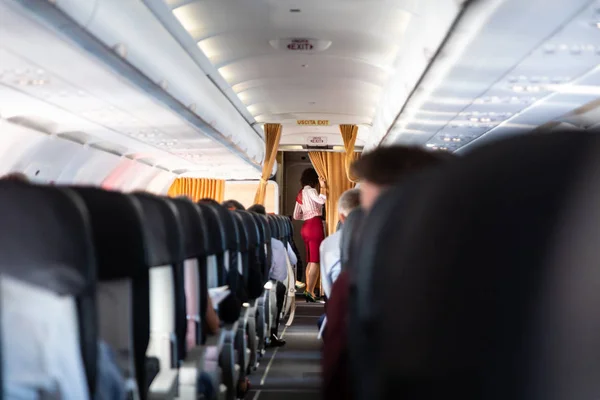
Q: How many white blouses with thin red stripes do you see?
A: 1